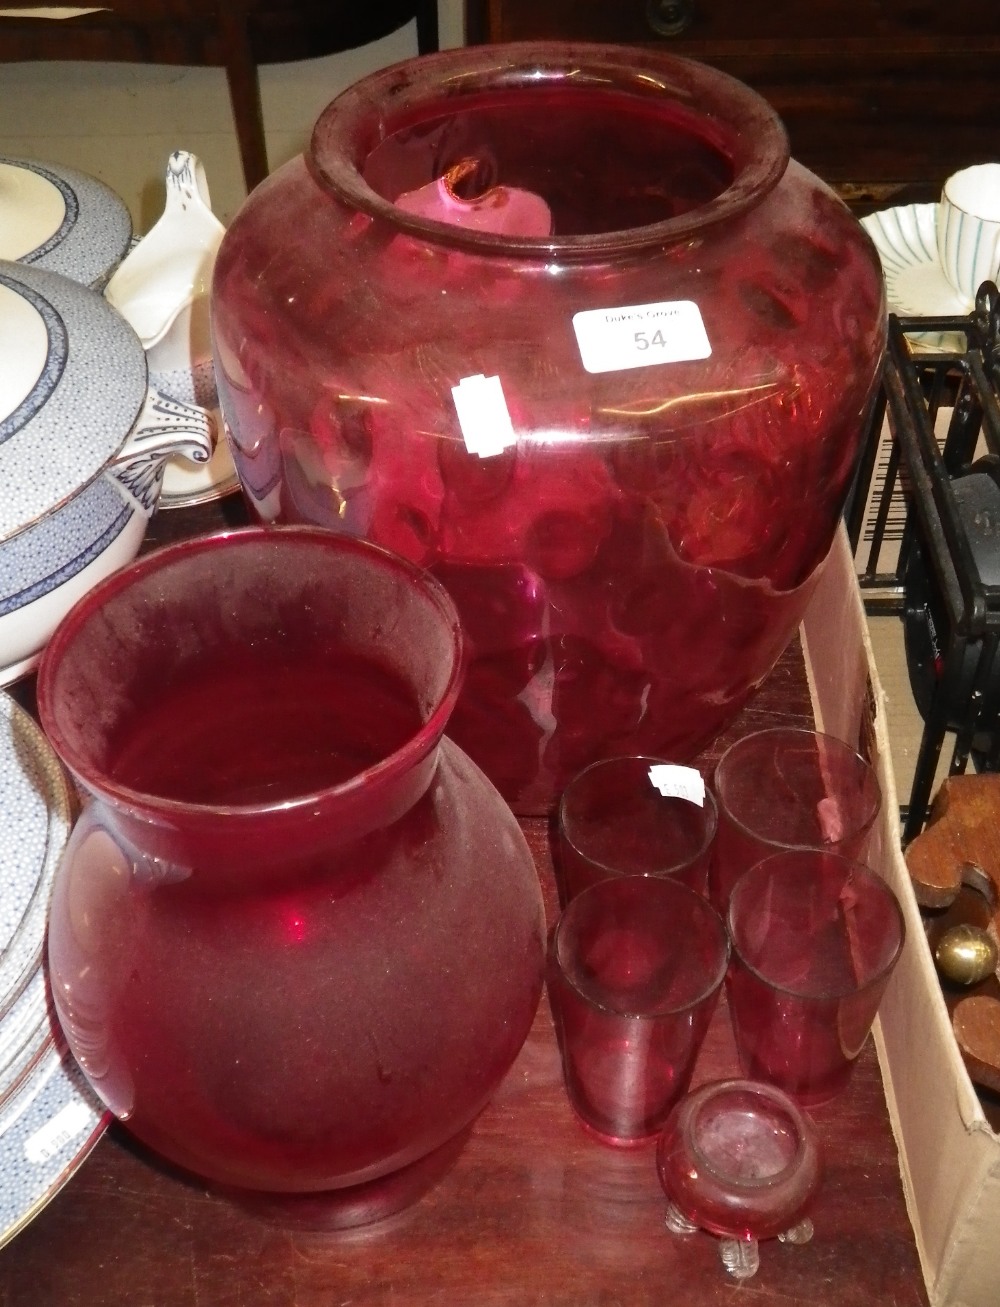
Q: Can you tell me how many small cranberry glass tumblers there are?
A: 4